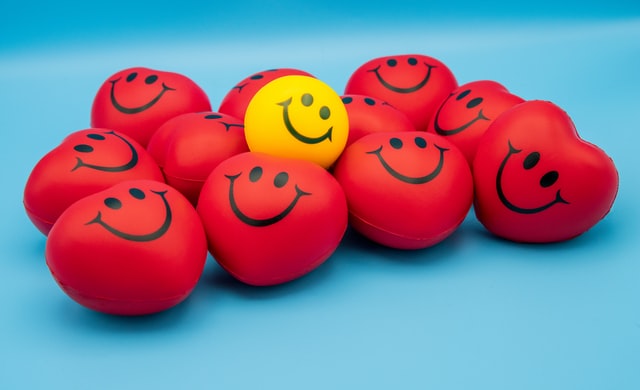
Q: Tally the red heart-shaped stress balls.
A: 11